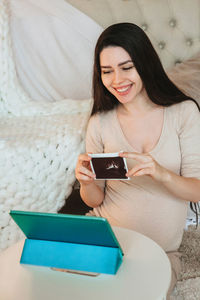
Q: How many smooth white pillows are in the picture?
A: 1